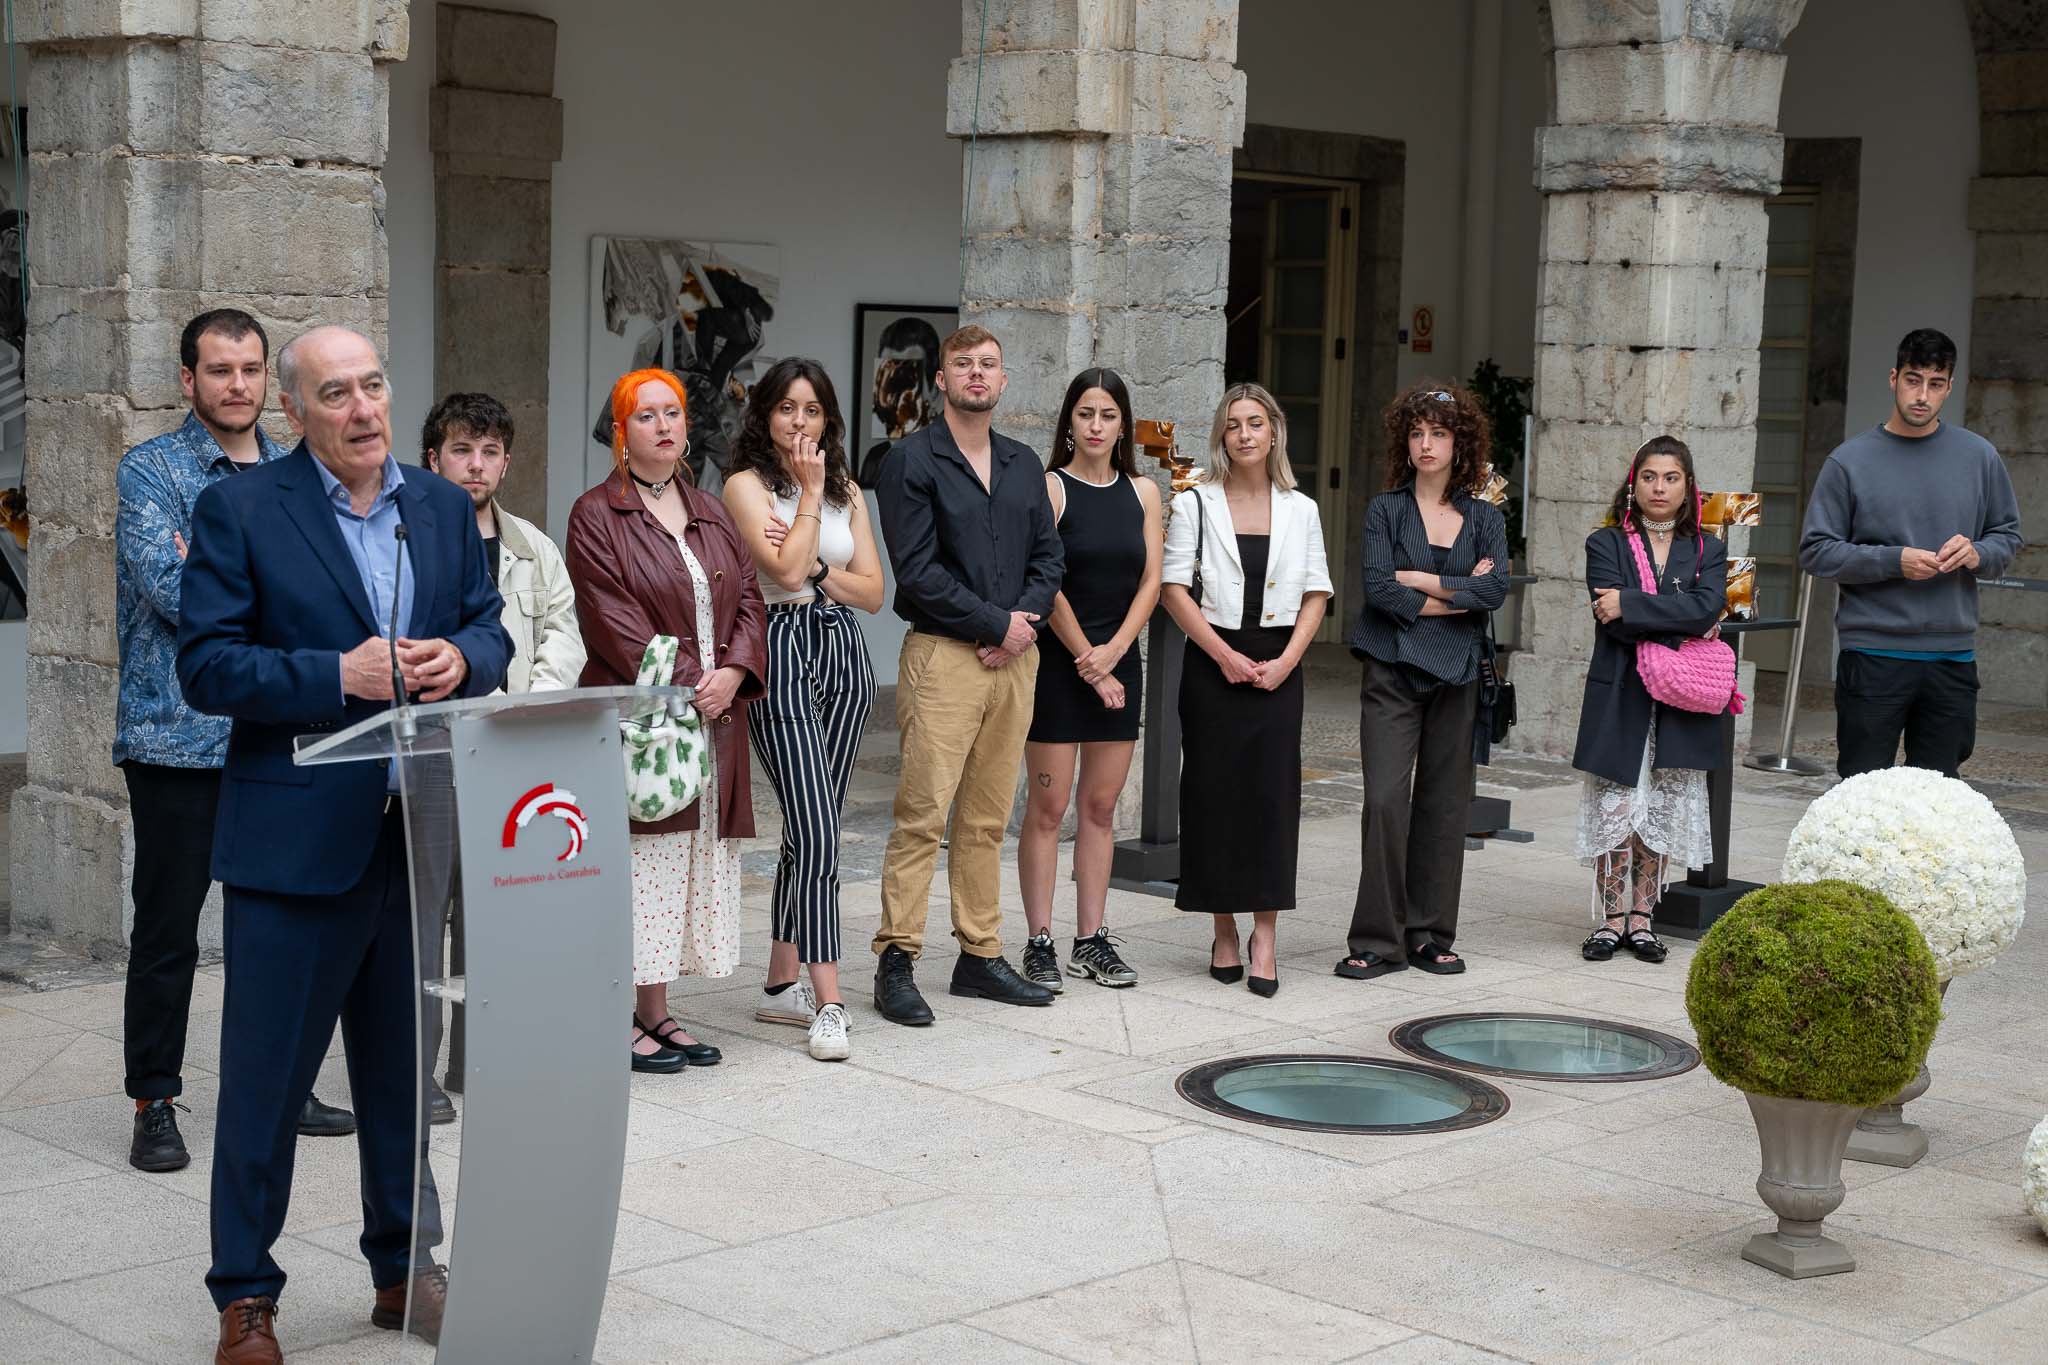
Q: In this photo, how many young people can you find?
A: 10